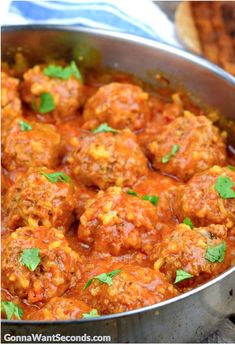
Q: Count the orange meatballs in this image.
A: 13